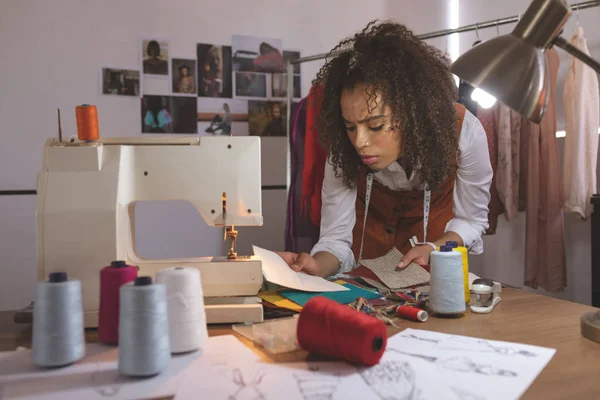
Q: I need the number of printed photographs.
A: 11